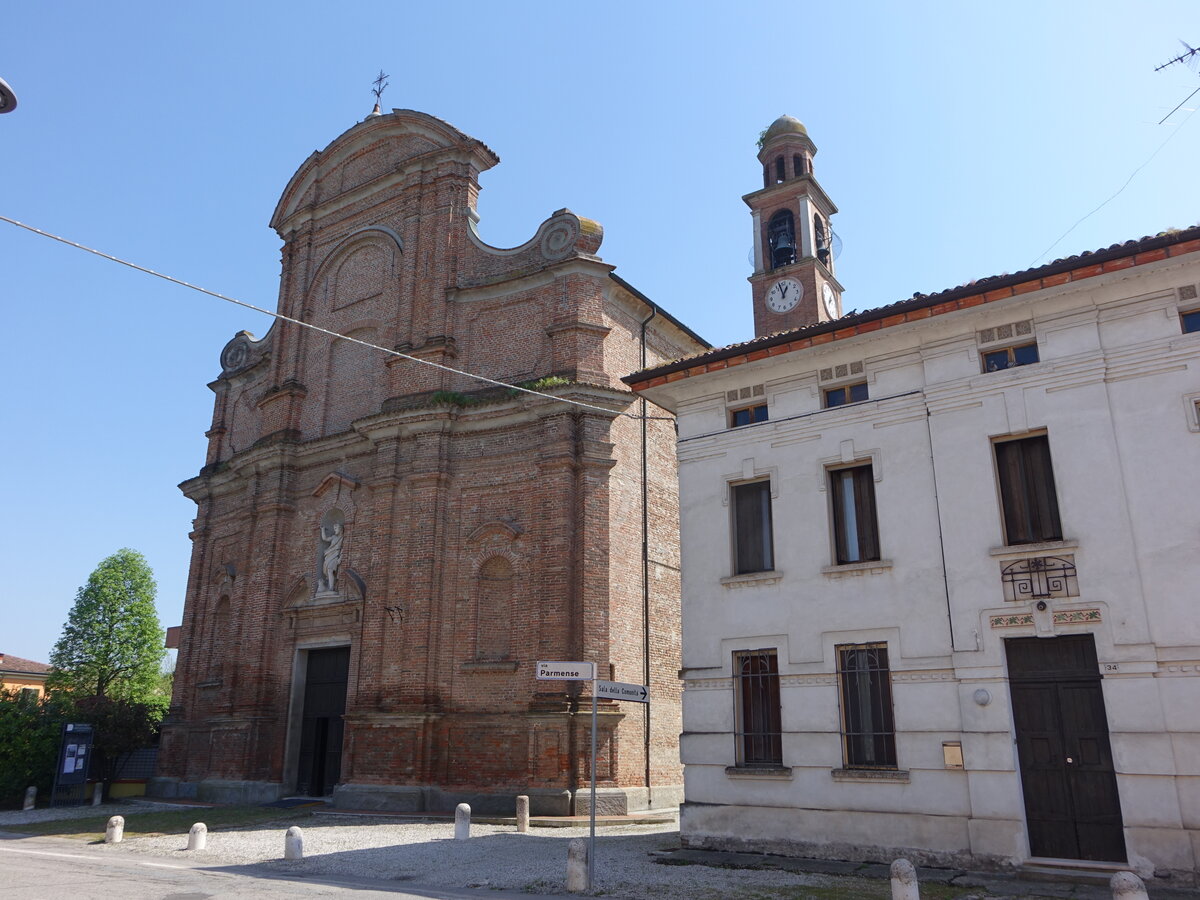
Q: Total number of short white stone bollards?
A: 10